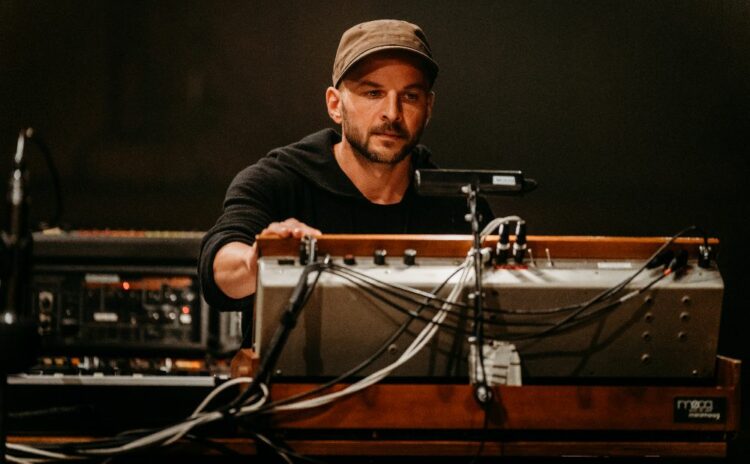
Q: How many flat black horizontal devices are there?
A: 1